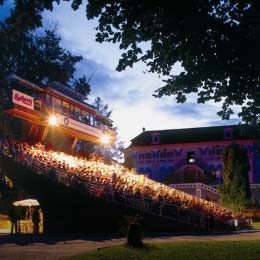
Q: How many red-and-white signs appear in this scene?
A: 1